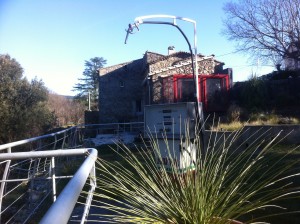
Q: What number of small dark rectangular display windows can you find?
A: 3